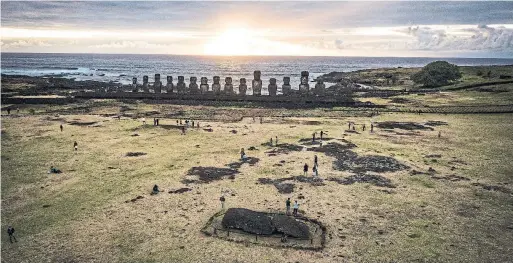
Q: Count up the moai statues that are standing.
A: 15